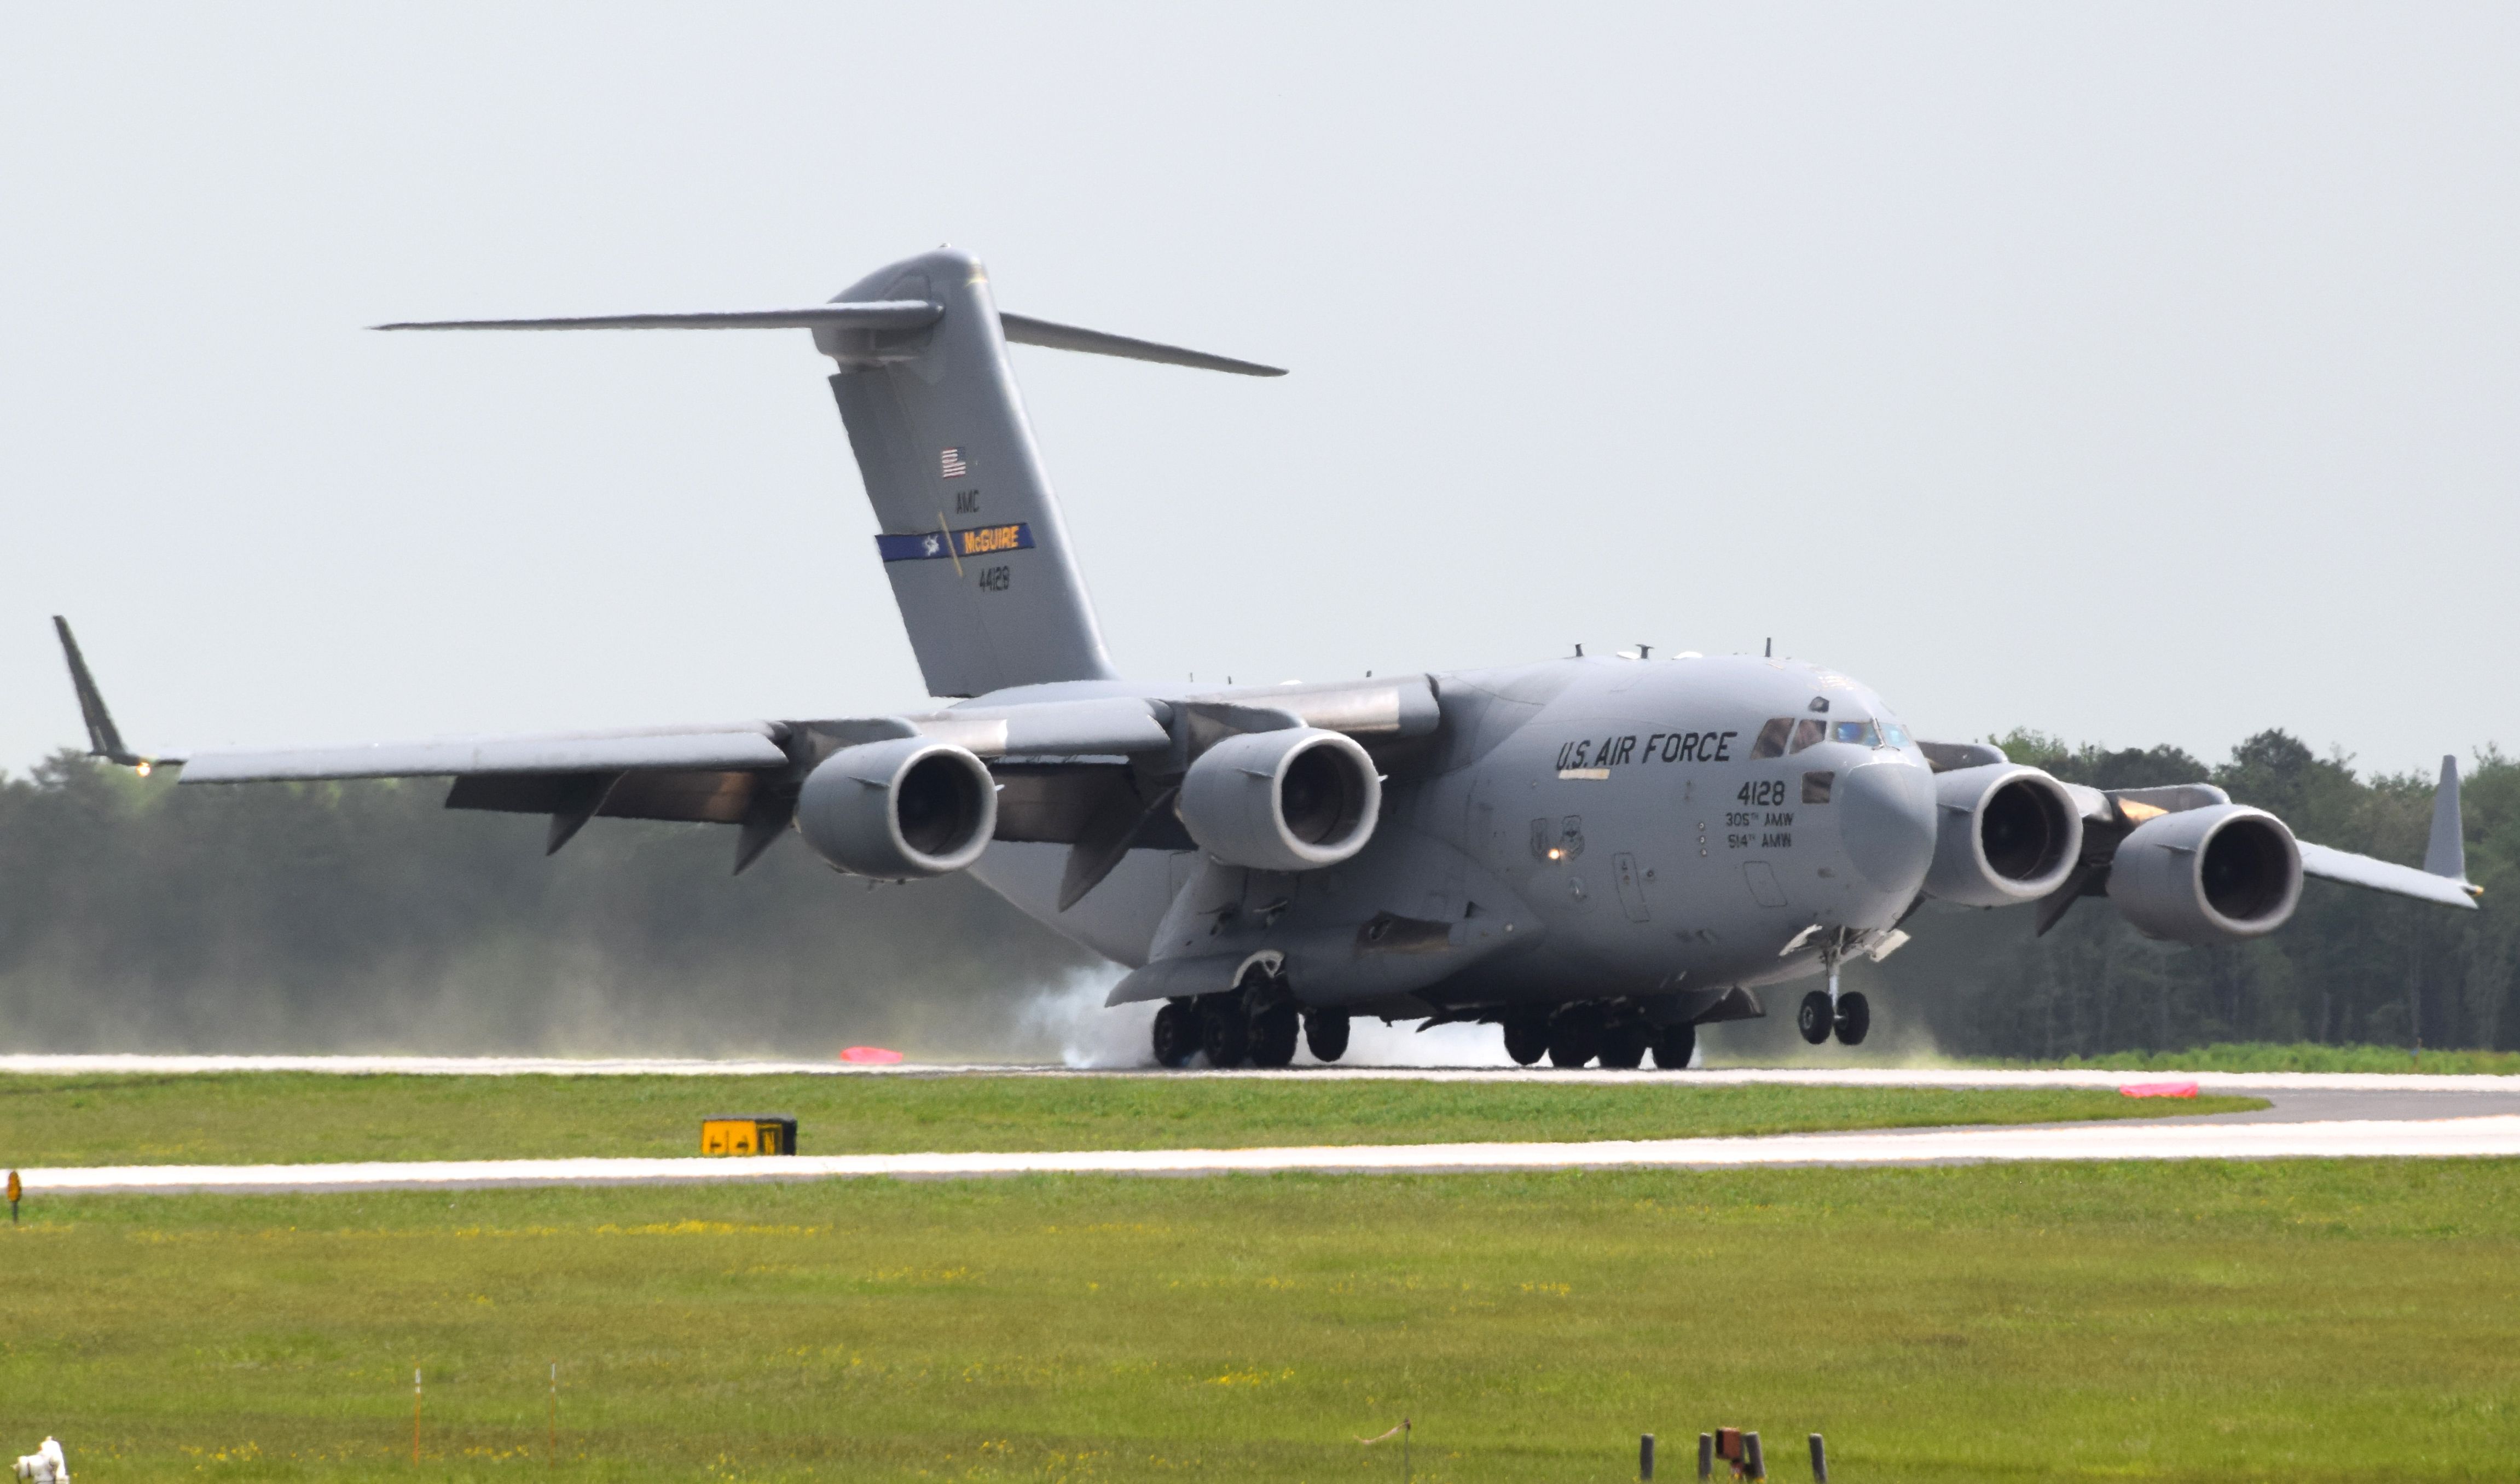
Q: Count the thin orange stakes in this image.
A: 2